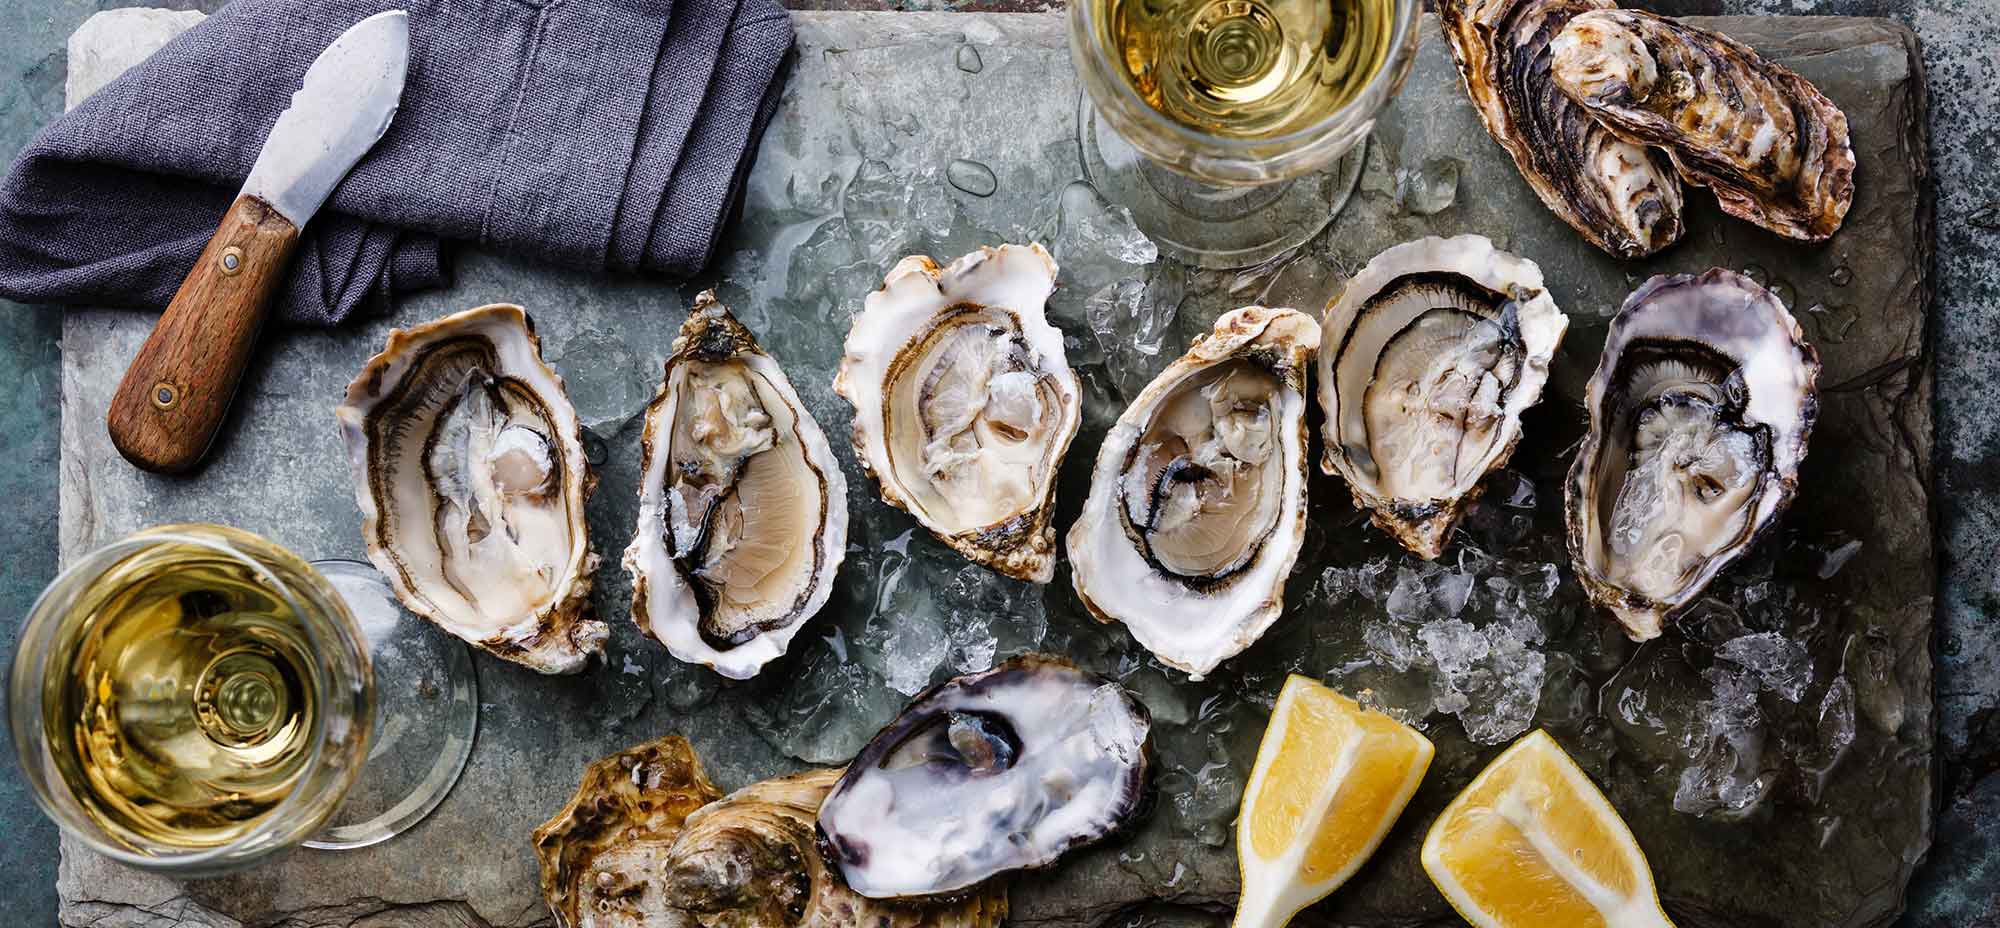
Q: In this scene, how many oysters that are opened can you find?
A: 6